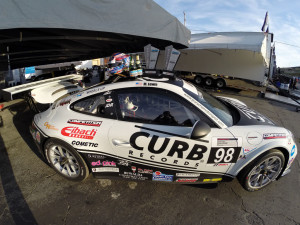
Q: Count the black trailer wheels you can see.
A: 3